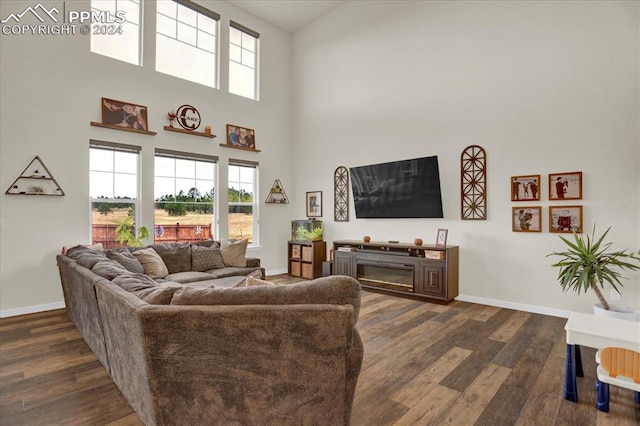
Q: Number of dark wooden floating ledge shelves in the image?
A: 3